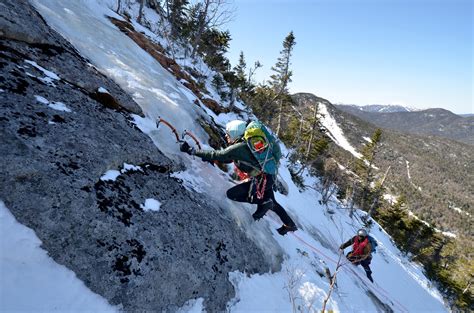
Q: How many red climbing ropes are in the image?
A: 1